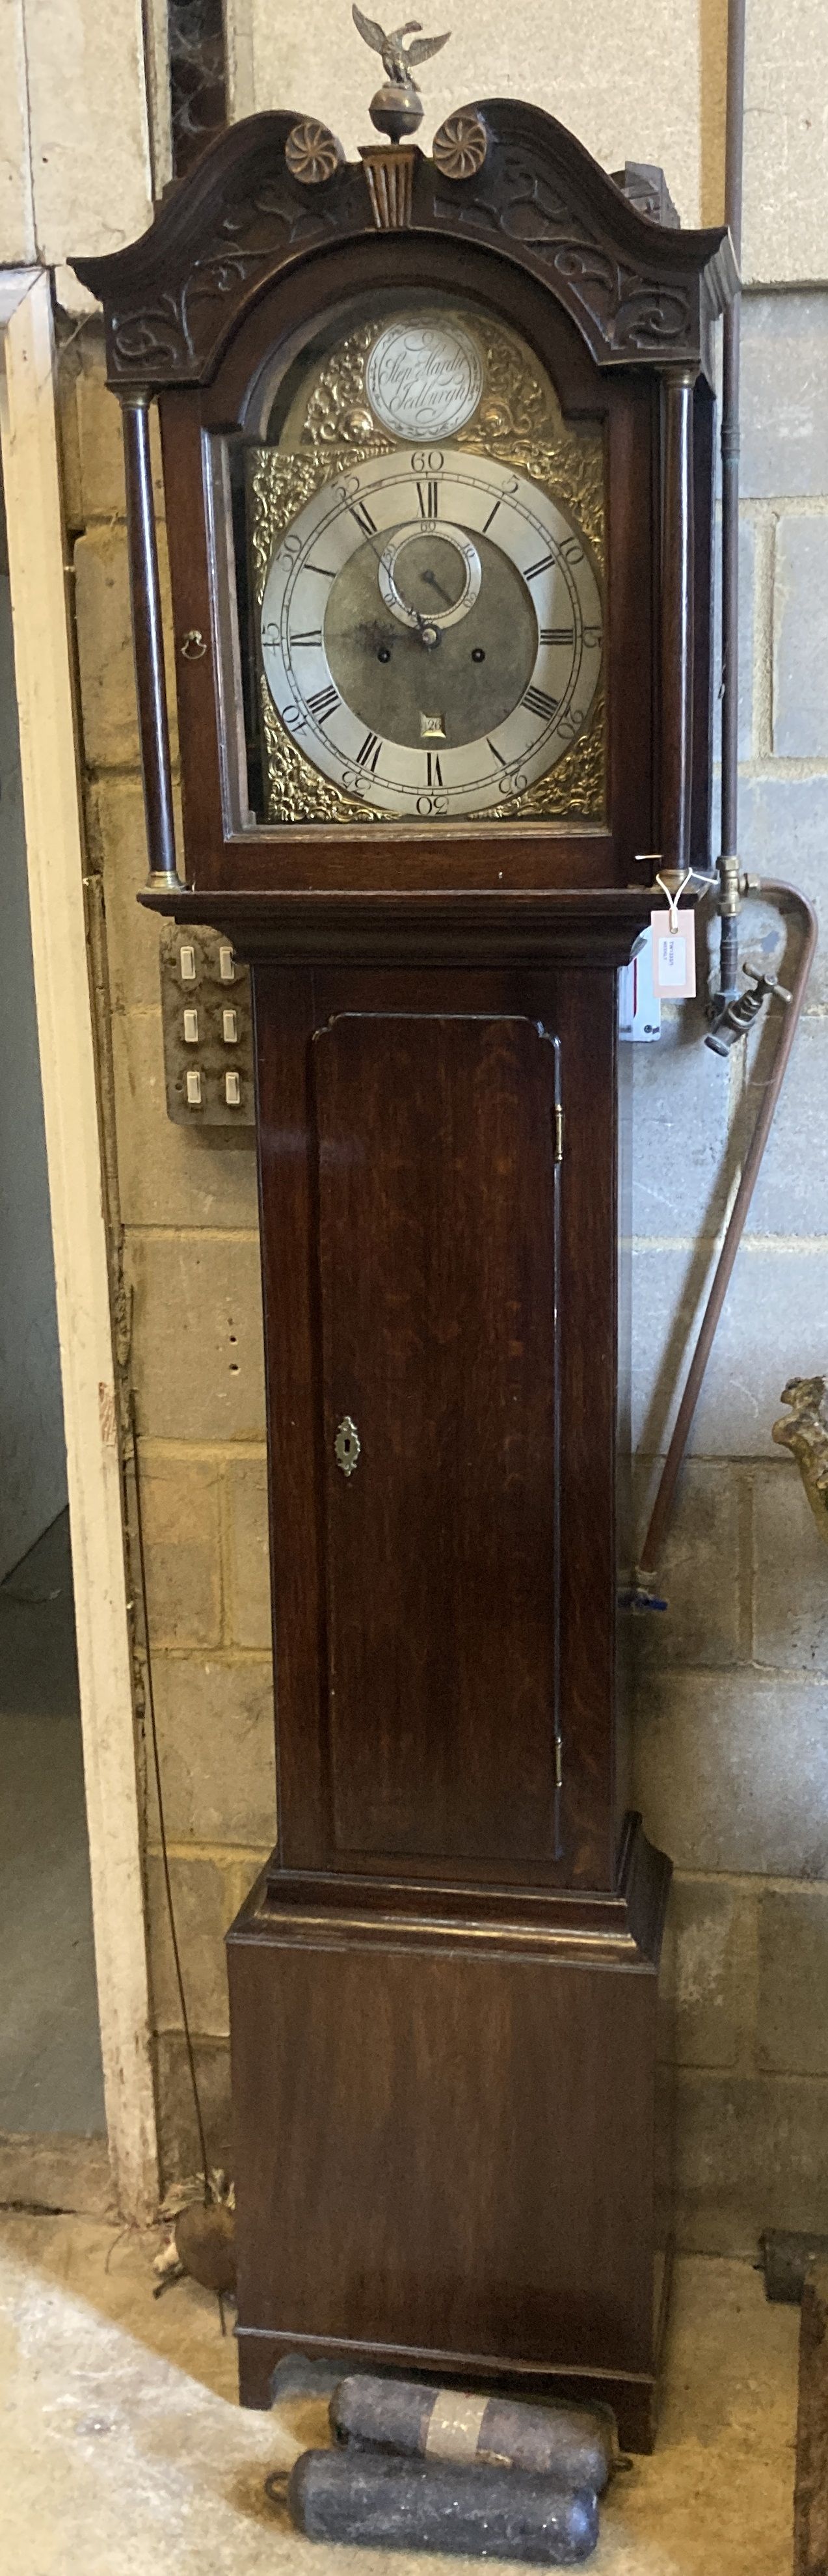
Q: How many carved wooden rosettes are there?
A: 2